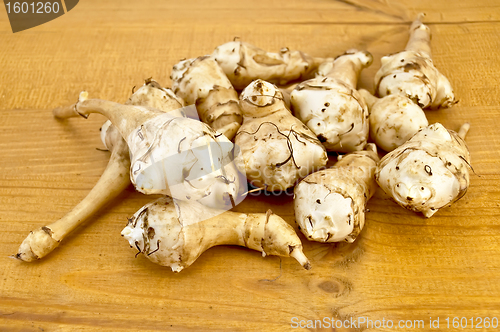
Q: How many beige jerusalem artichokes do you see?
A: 11